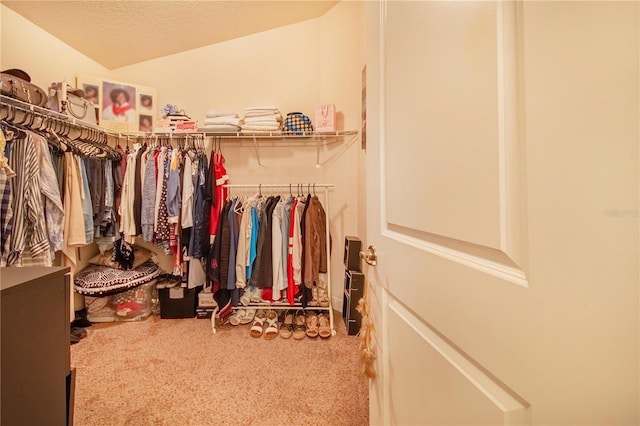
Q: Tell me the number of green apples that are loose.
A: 0